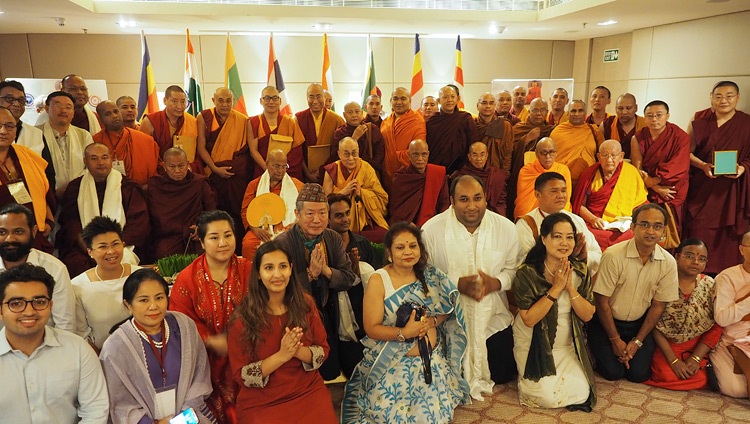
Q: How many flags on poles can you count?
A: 8